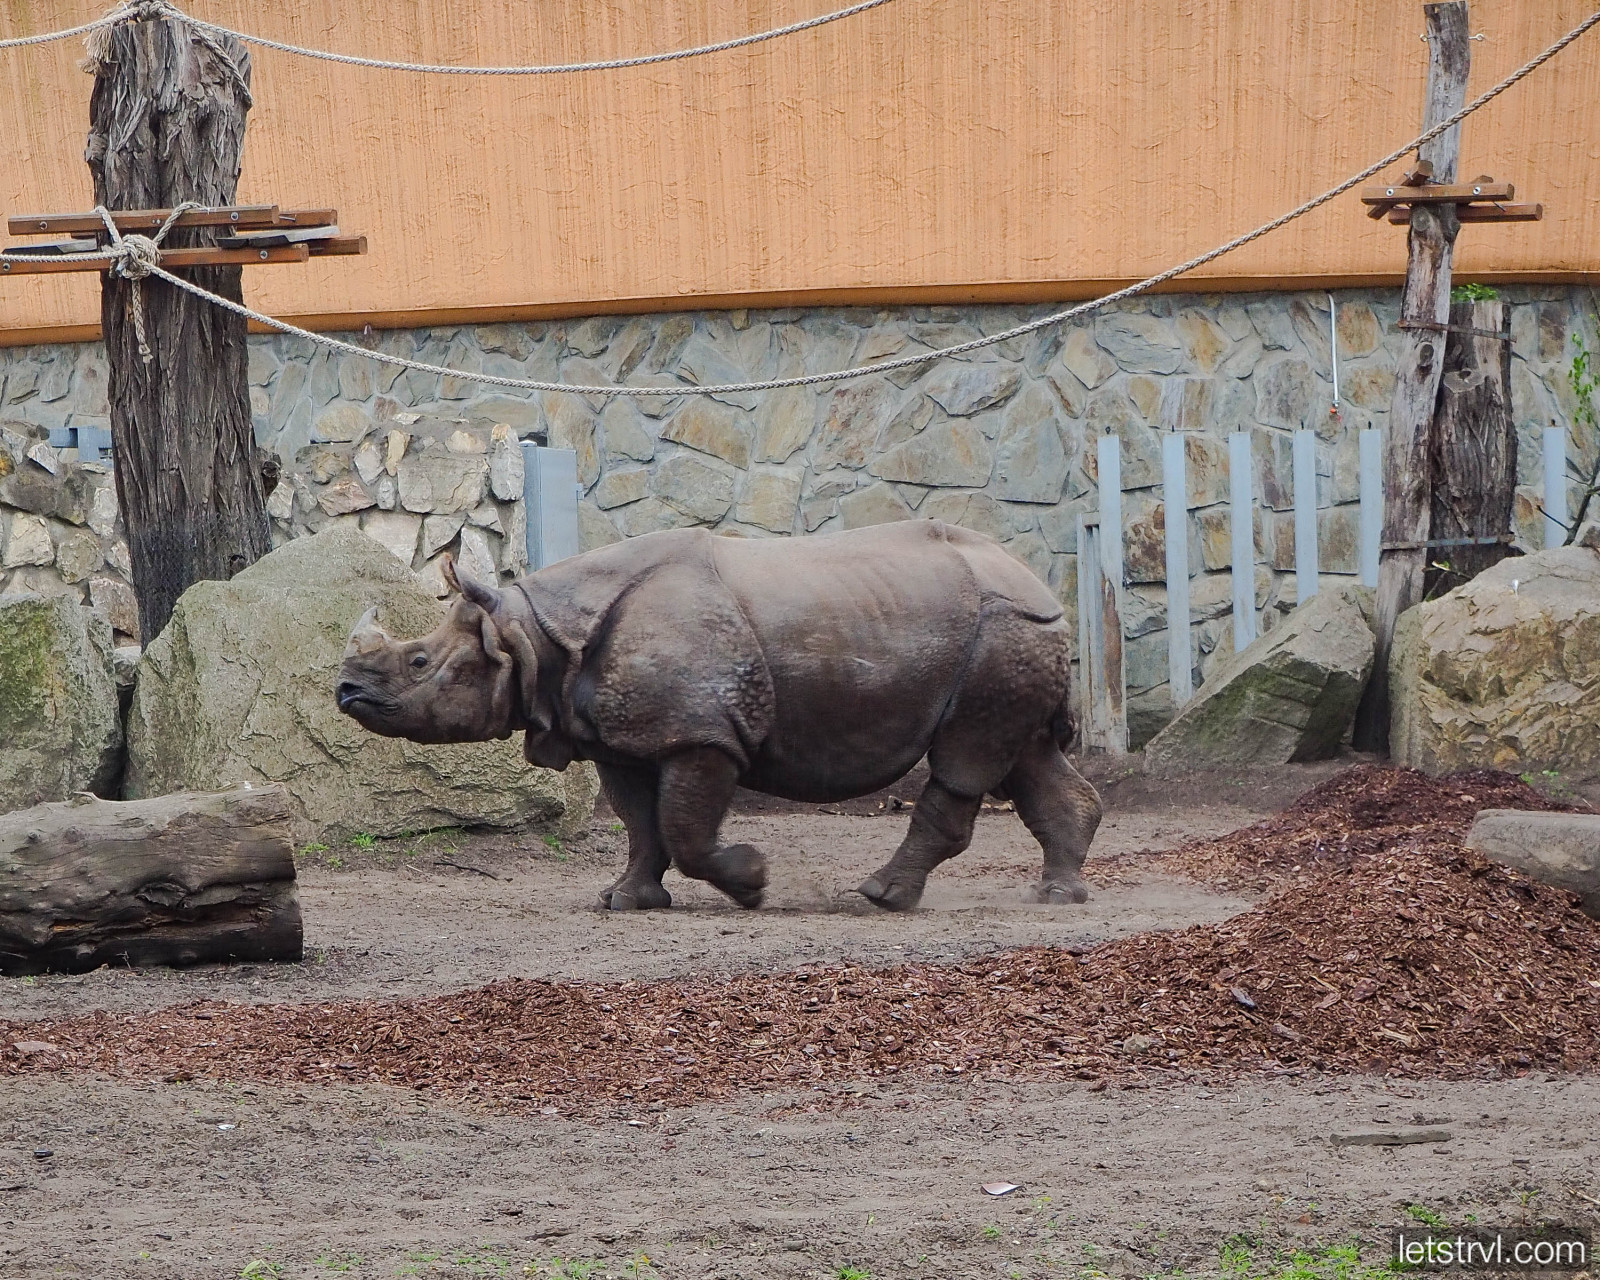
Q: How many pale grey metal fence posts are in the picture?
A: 6